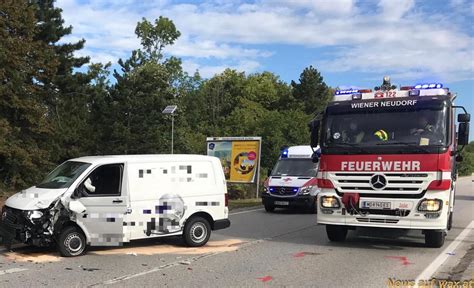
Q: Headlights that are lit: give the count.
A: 2